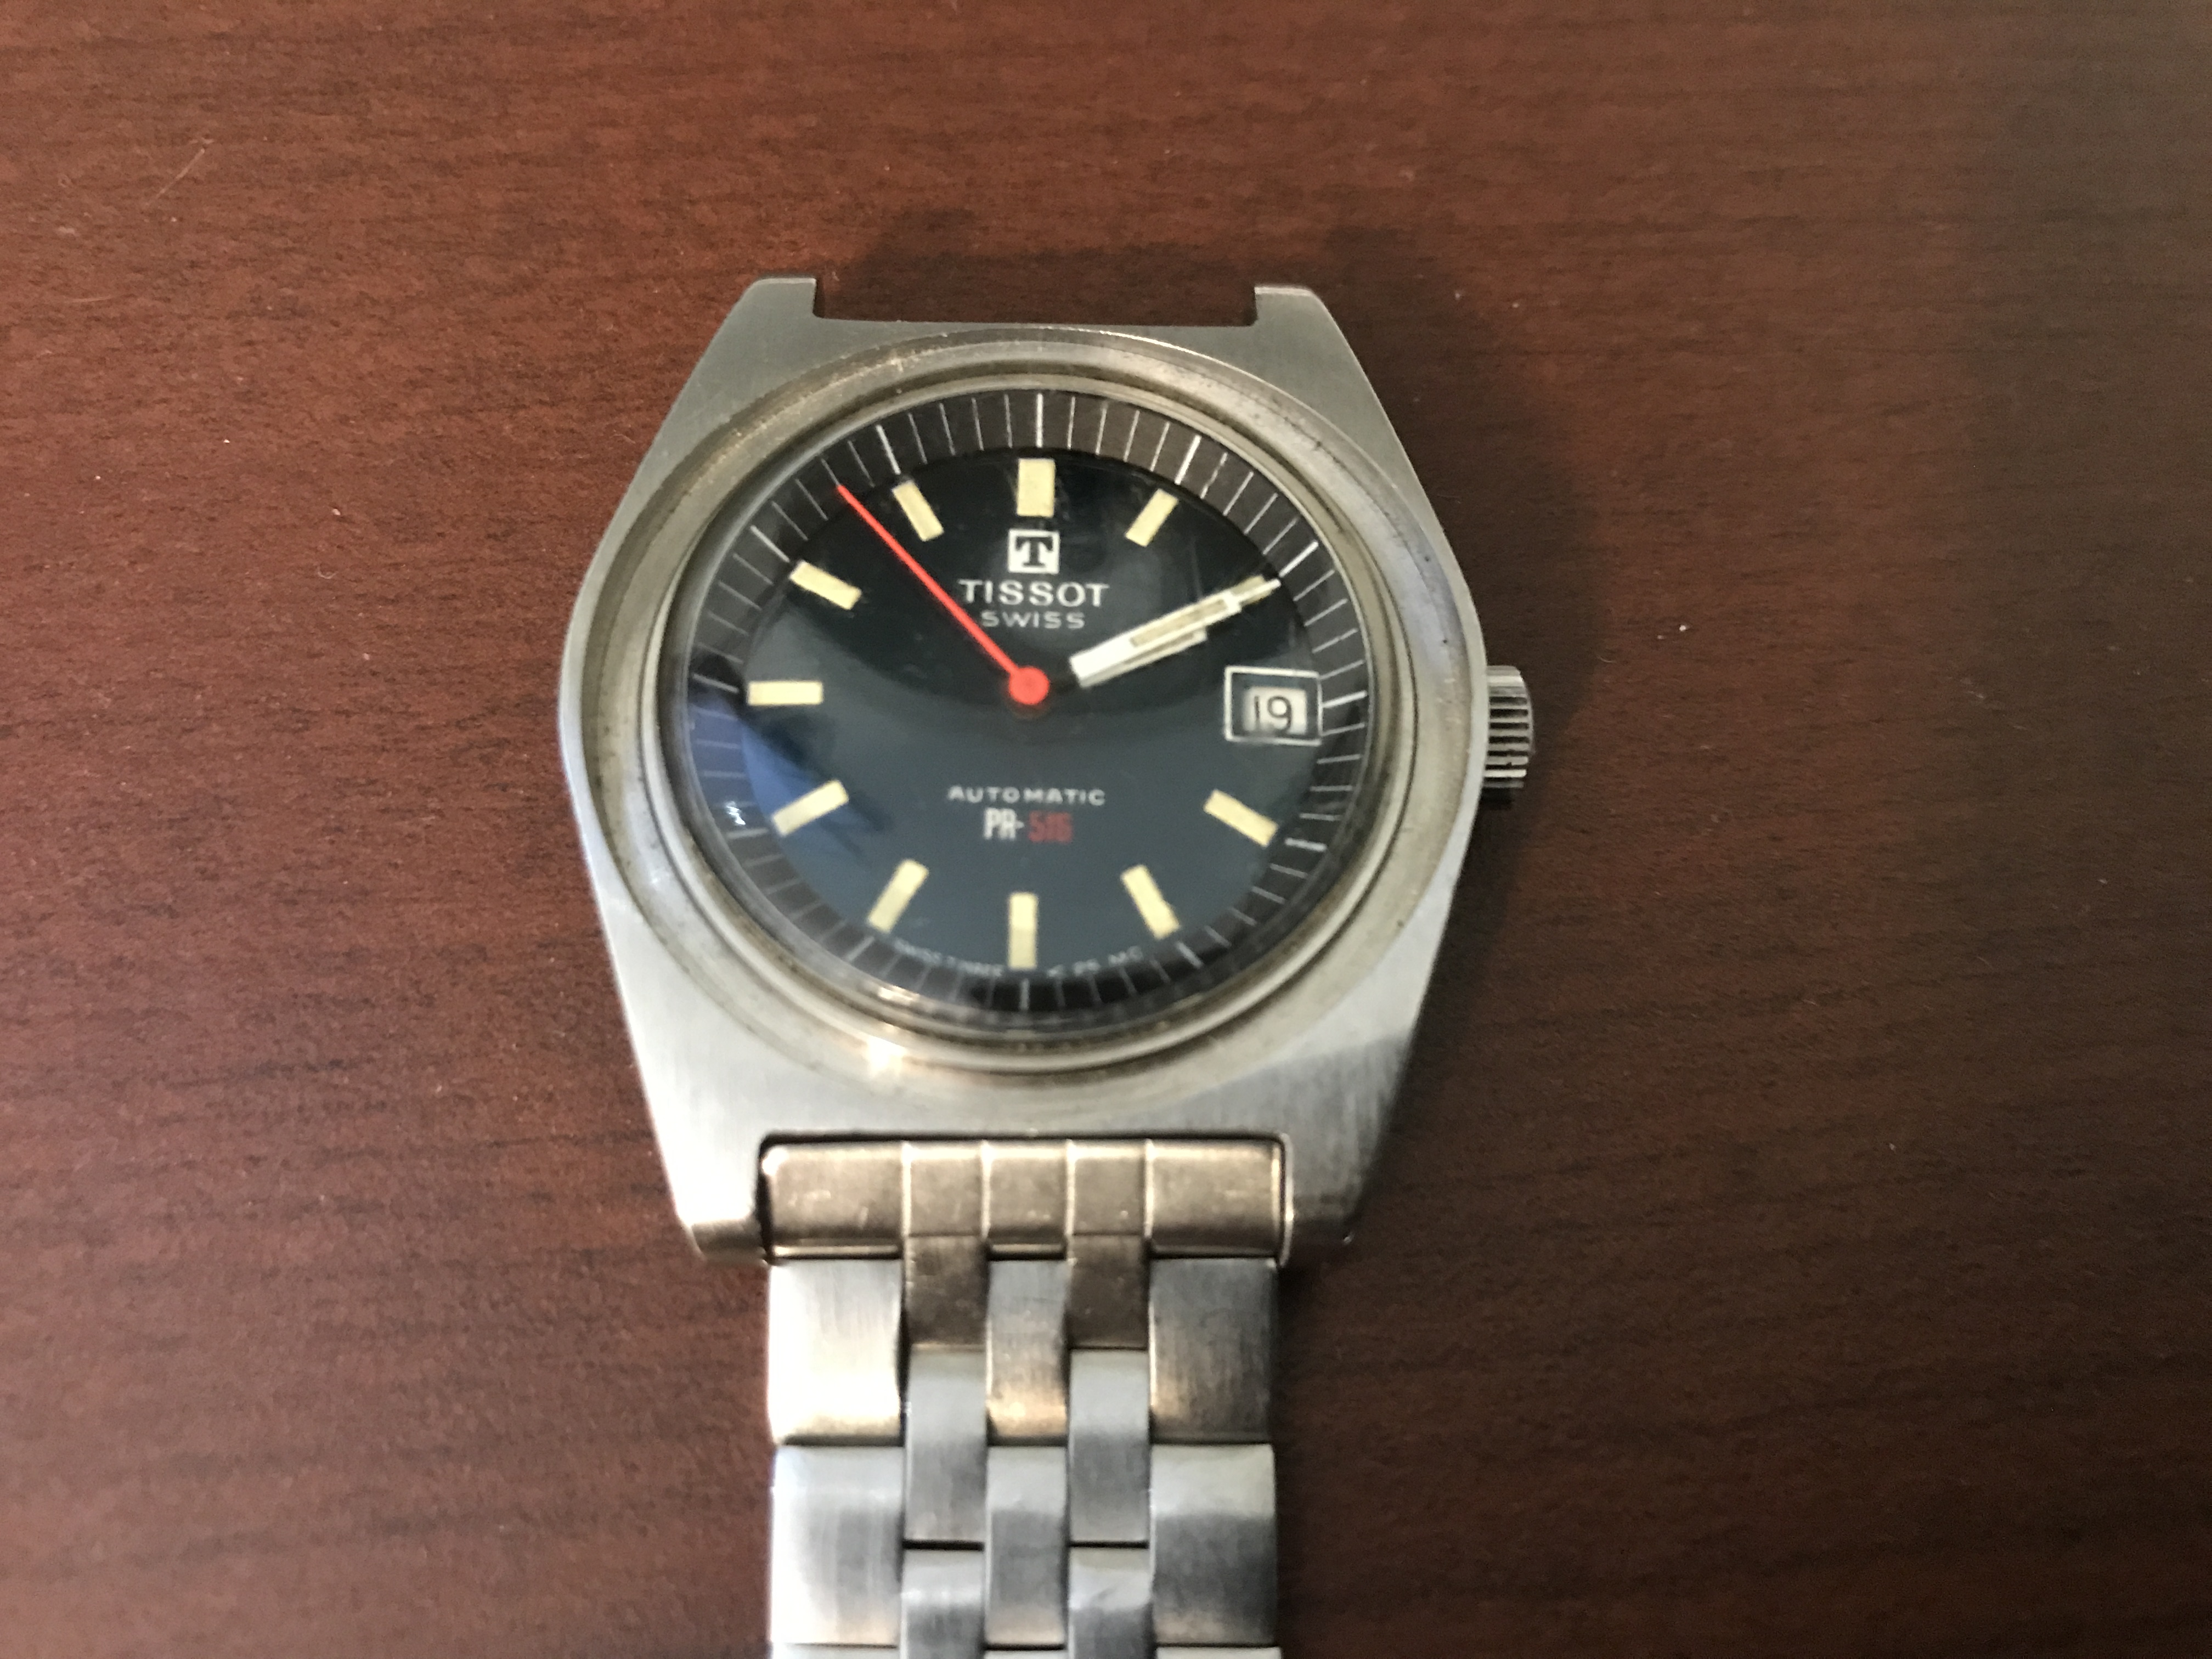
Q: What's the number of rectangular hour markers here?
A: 11